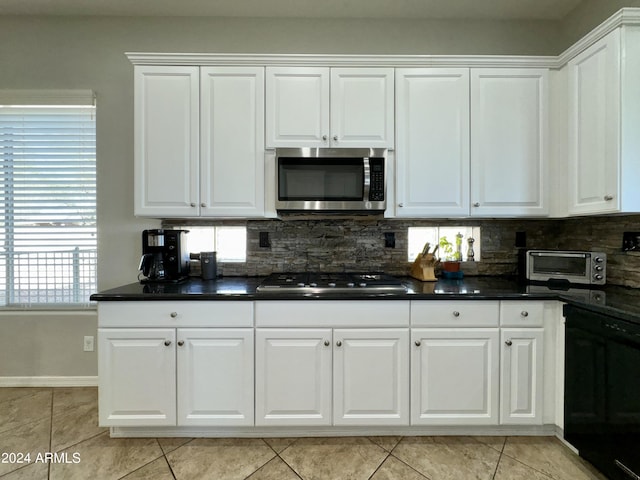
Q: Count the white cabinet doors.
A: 13